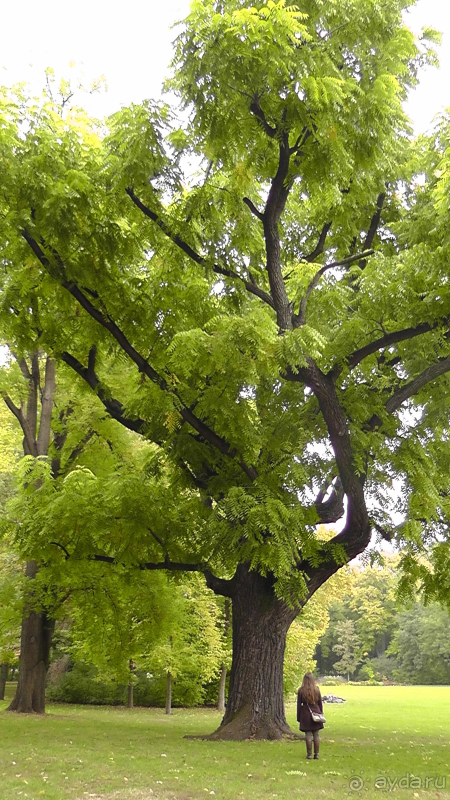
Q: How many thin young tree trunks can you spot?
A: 3